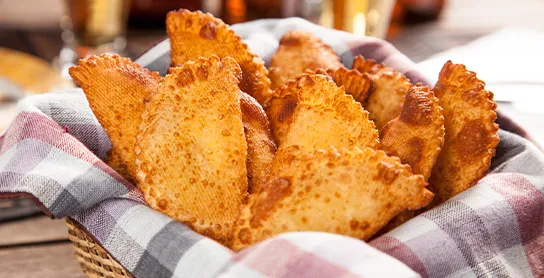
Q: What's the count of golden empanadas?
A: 11